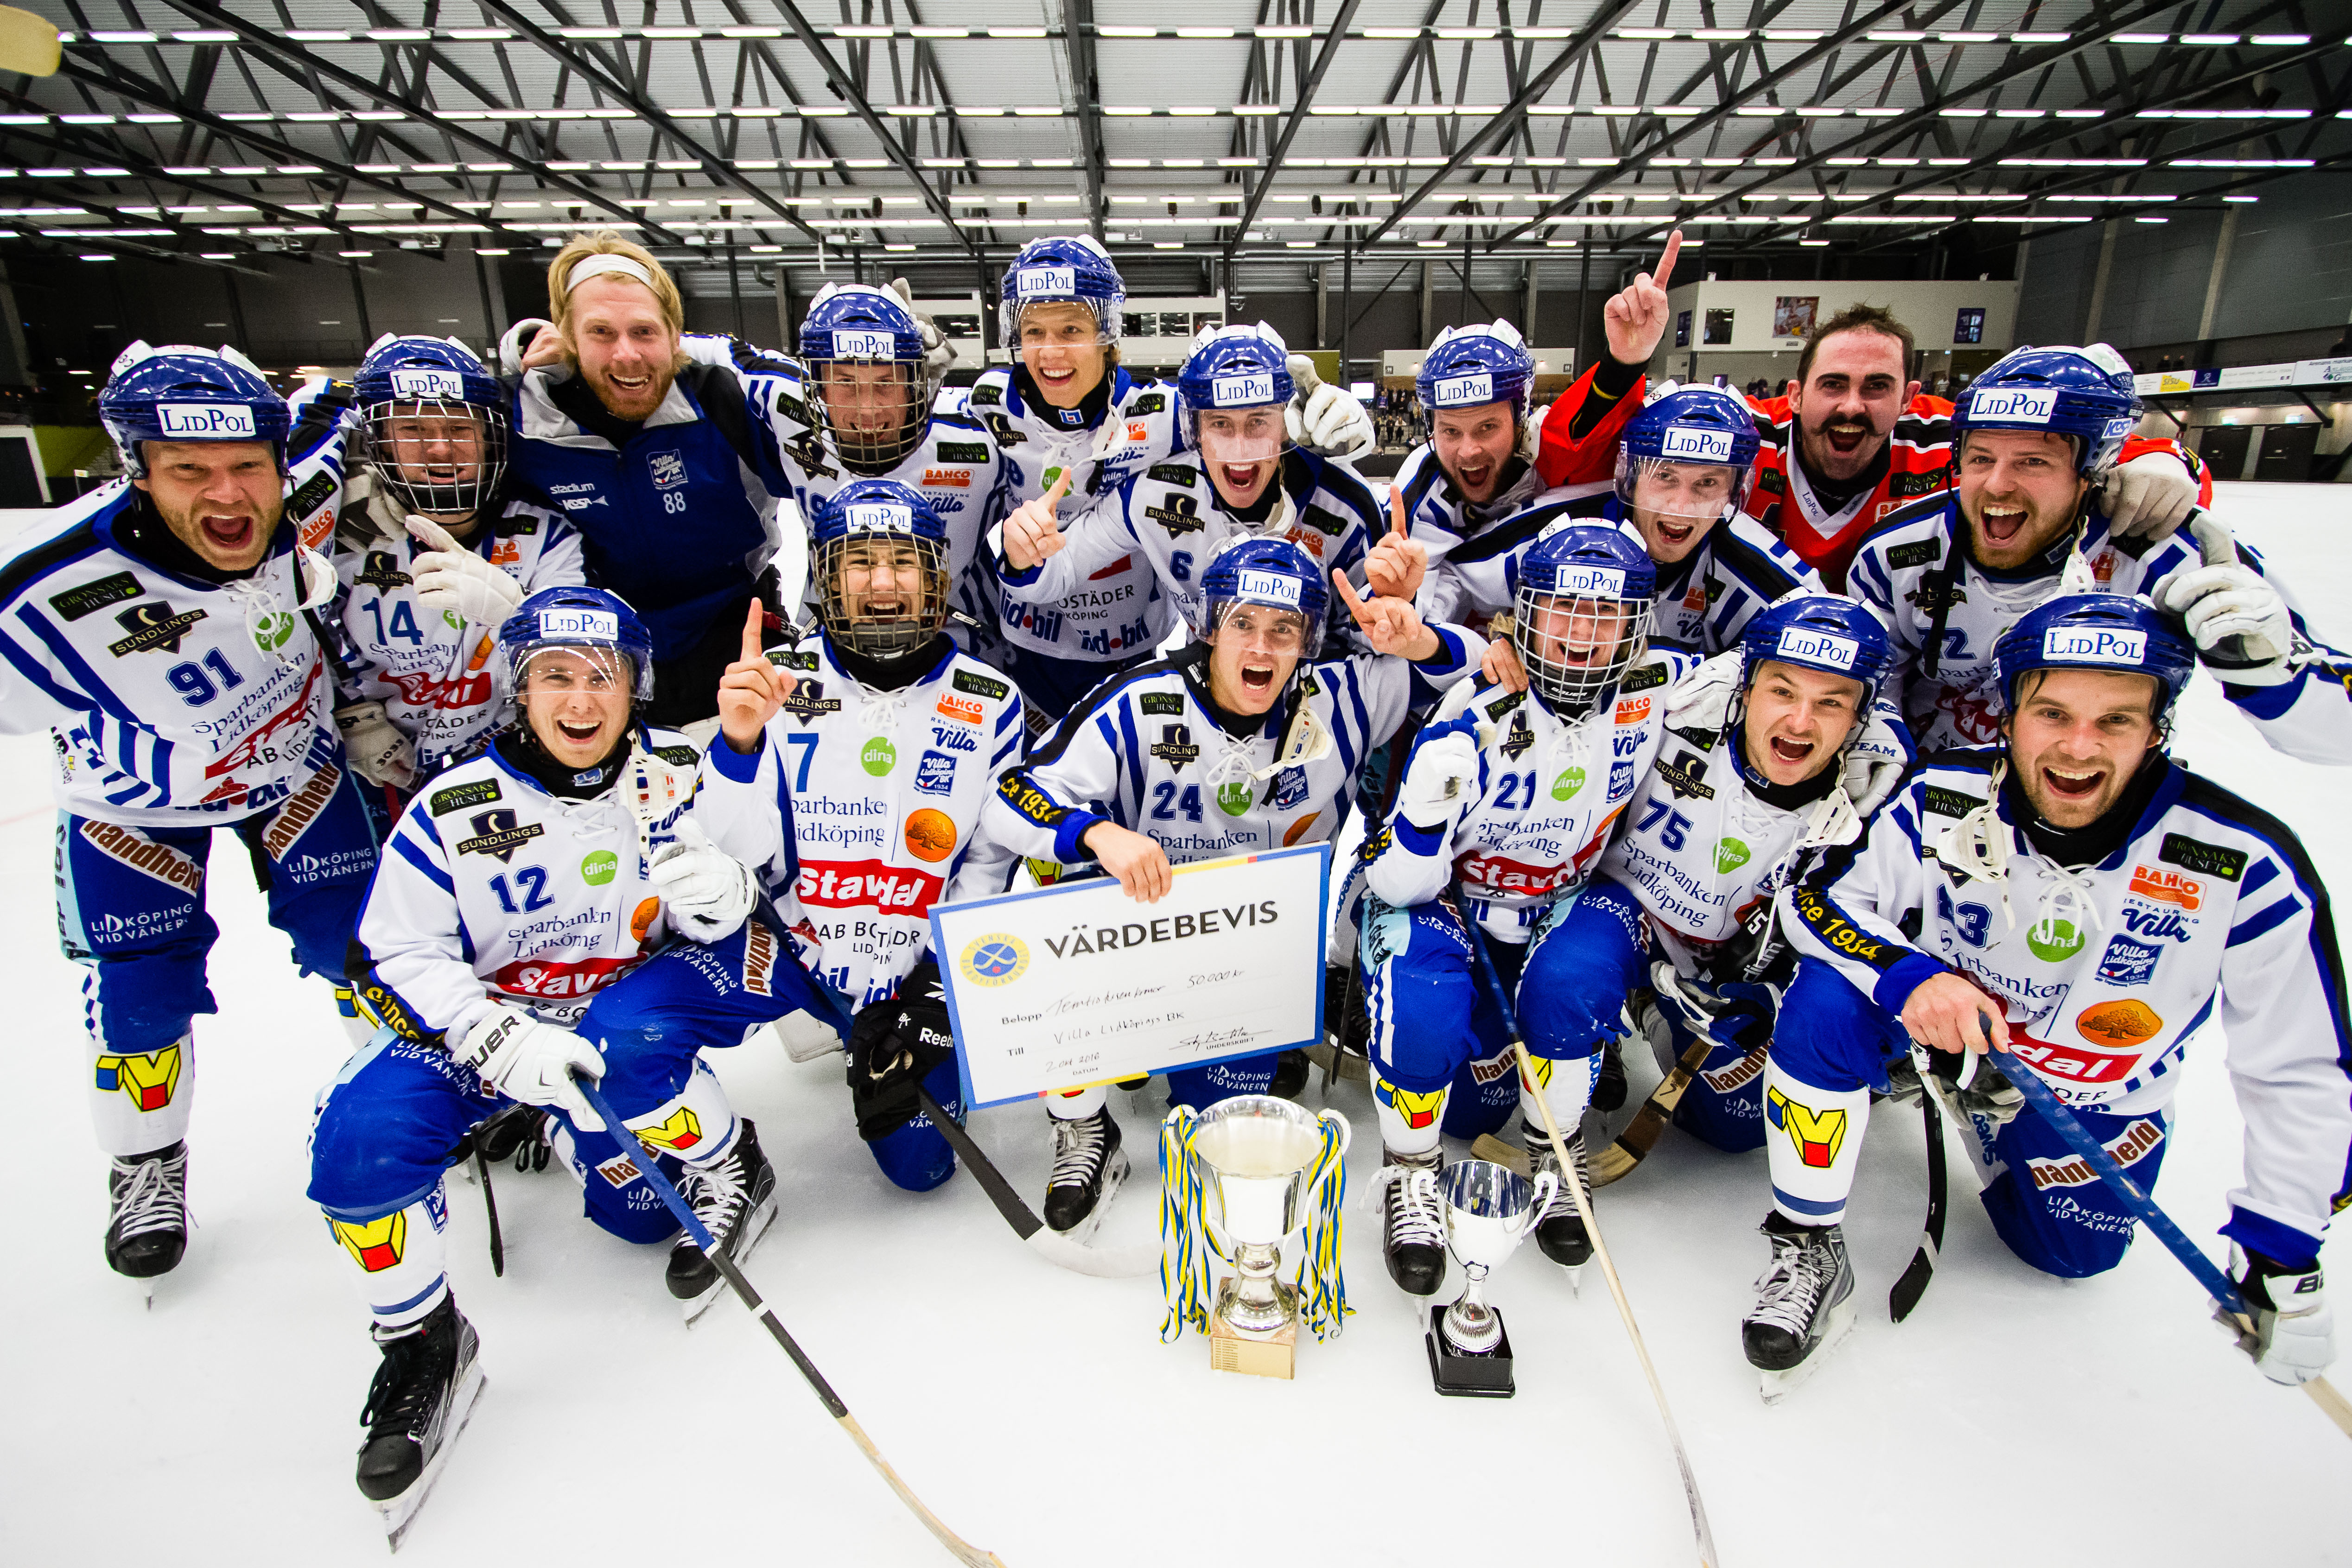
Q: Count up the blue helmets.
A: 14